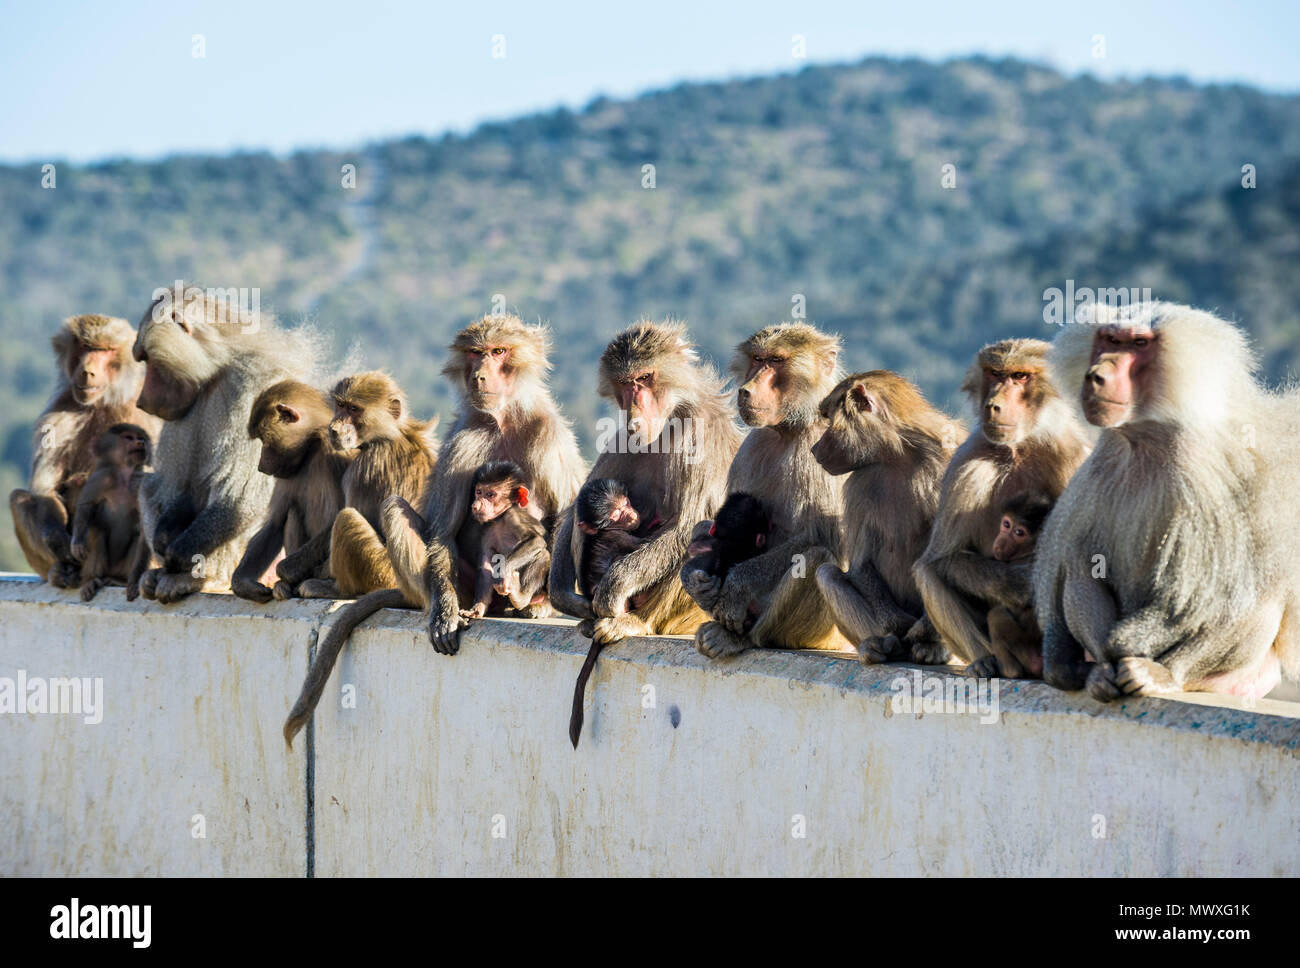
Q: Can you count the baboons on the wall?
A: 15